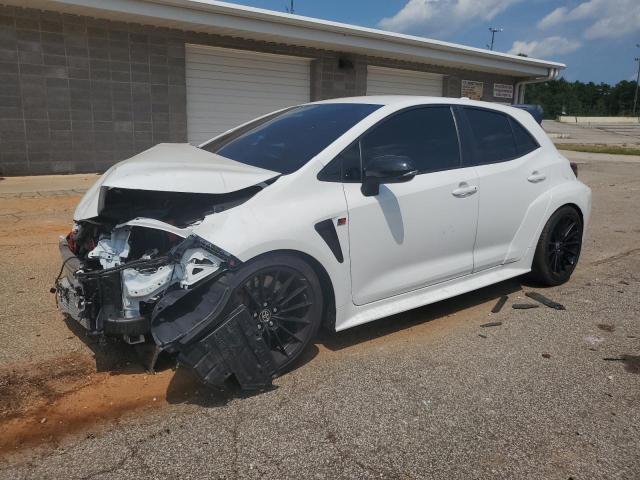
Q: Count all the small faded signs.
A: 2